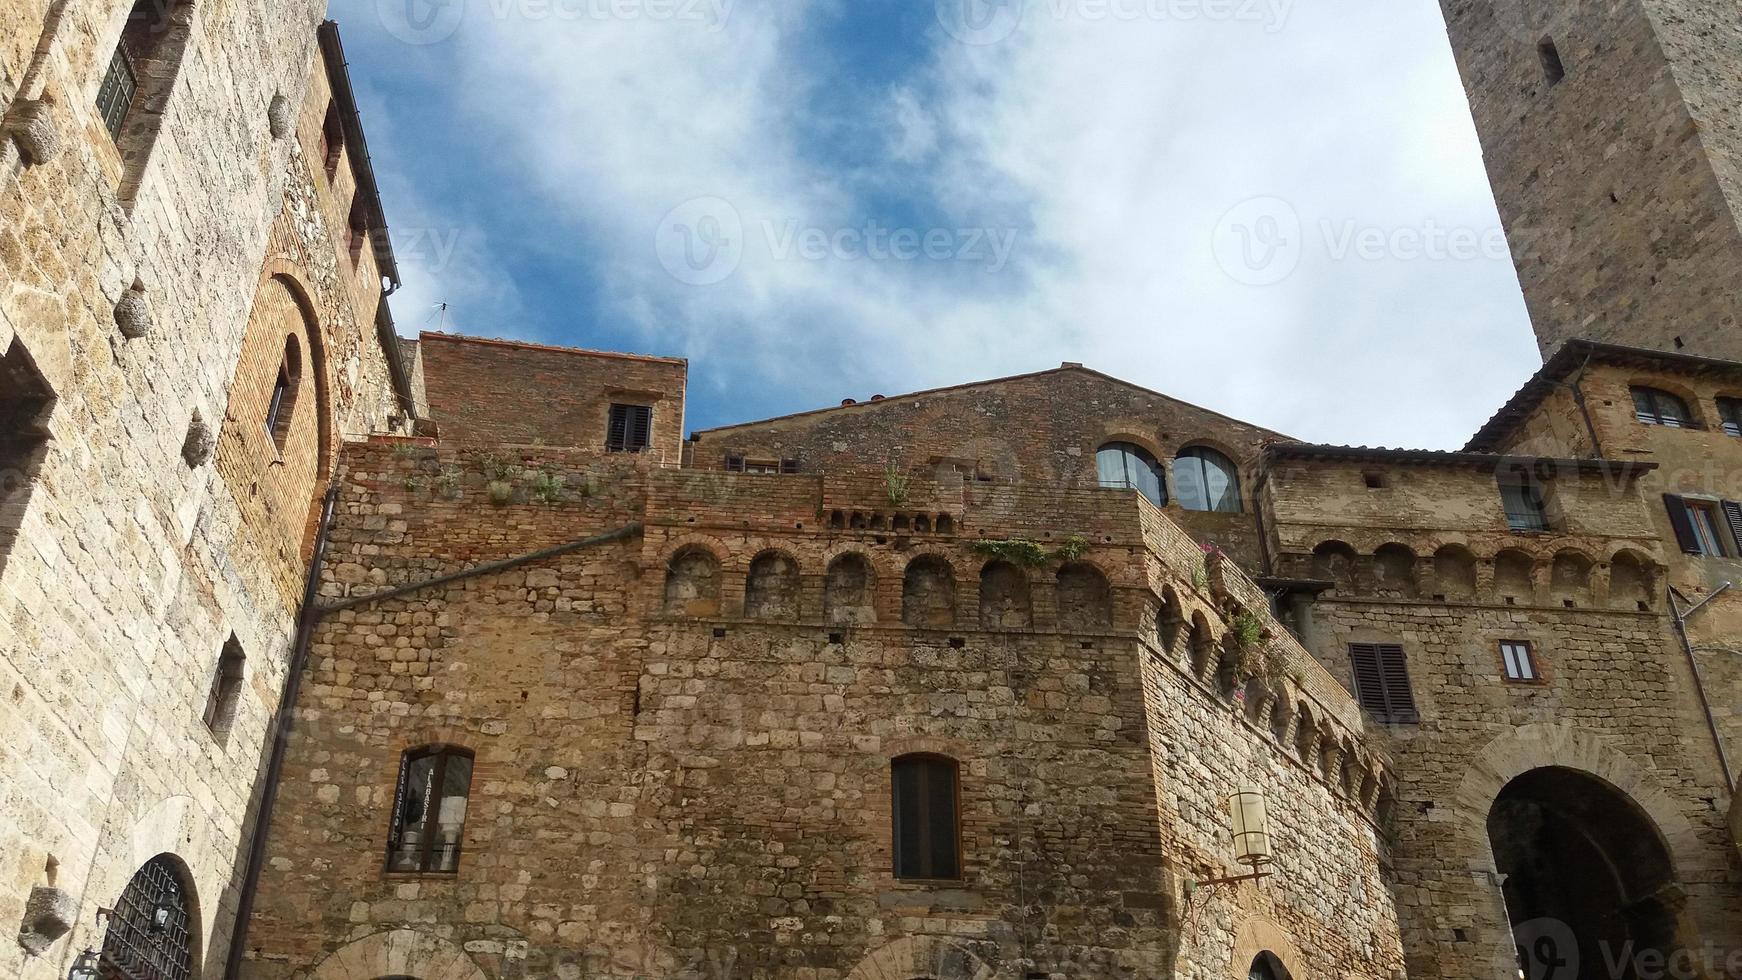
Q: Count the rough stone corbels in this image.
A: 5